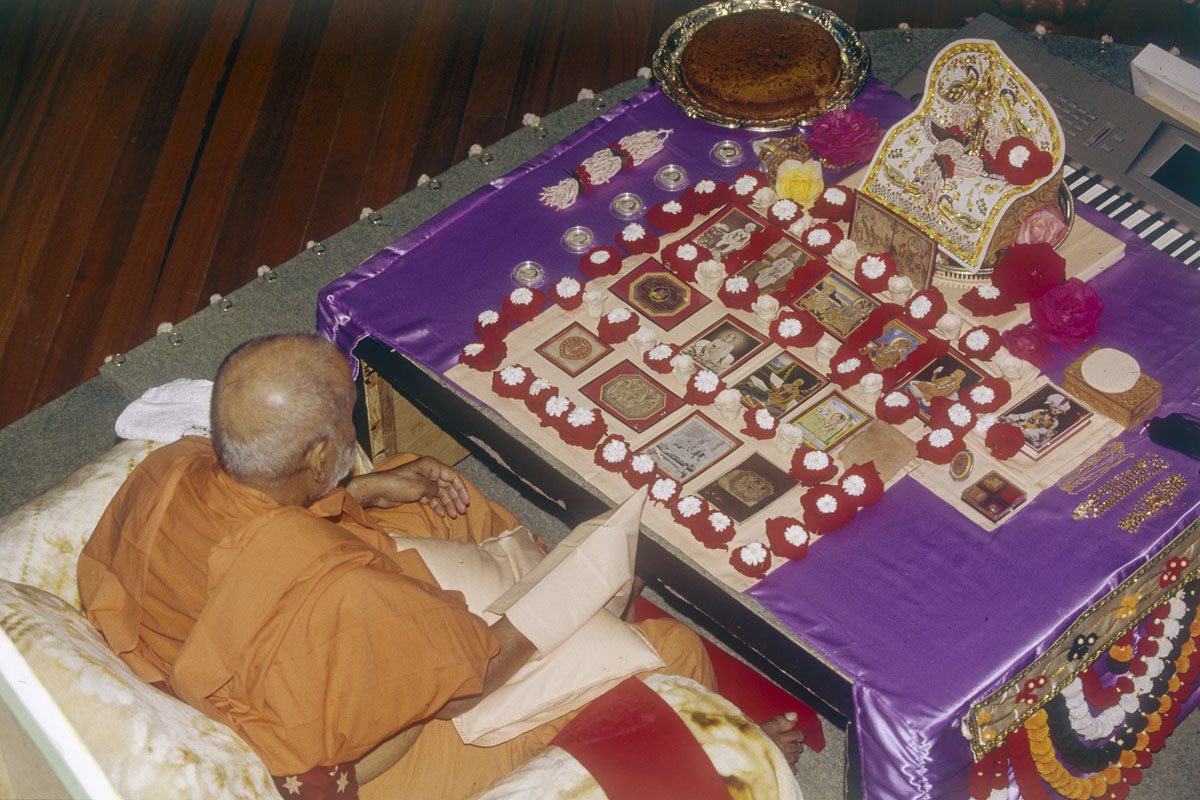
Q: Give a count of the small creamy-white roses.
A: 15